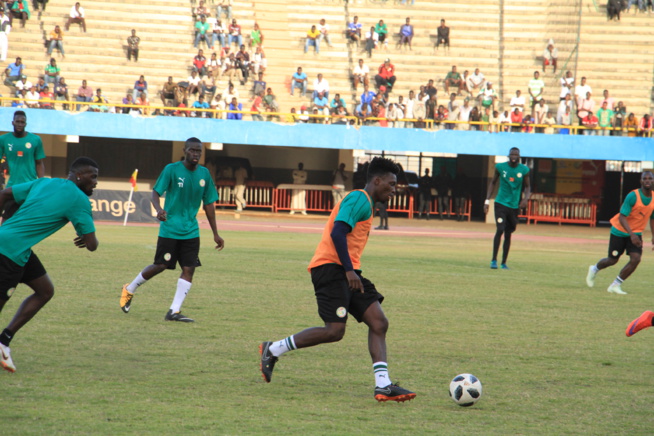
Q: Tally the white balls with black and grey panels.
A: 1